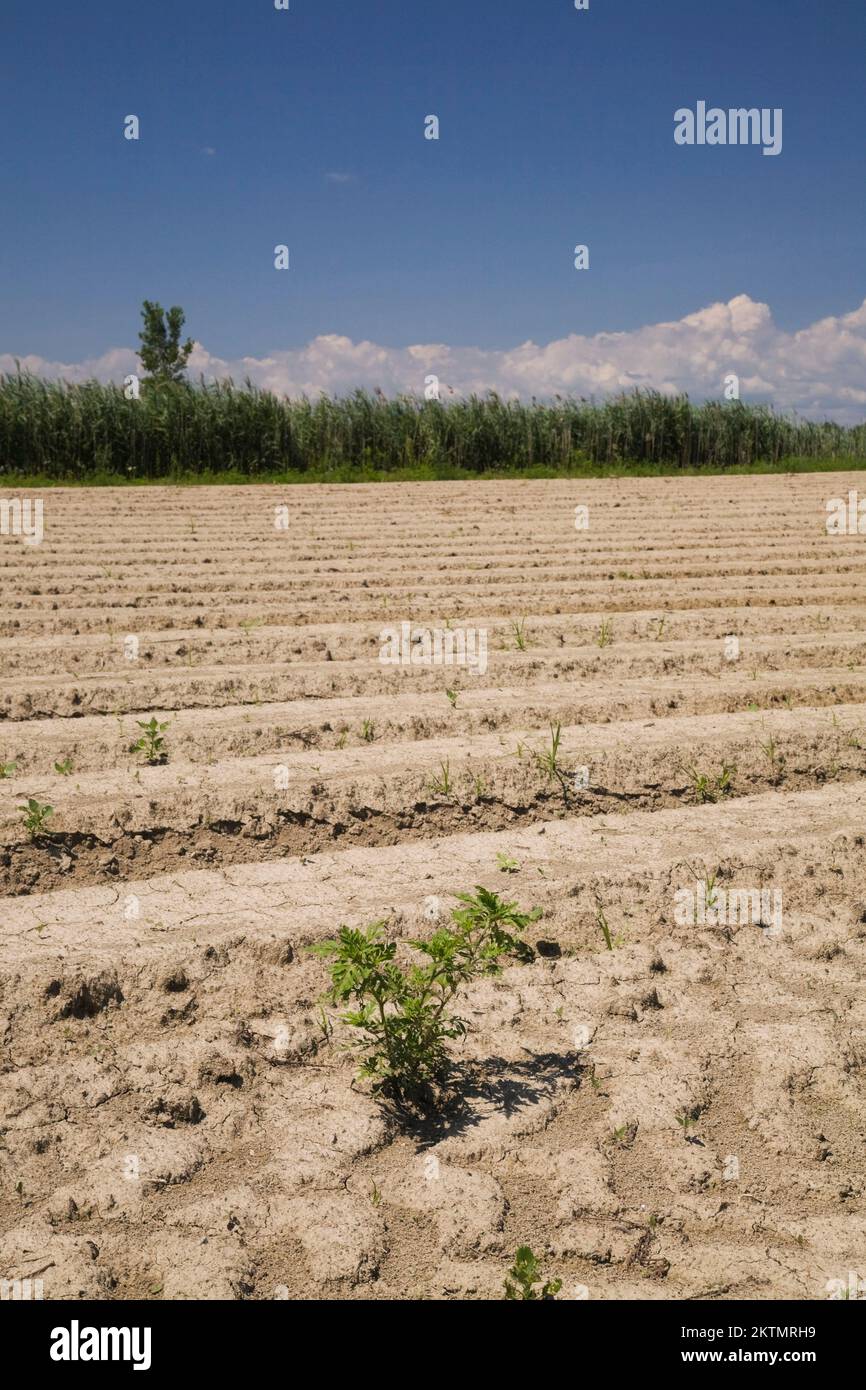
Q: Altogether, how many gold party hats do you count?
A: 0